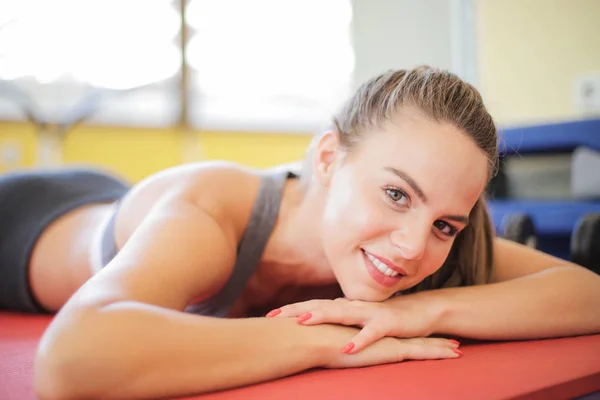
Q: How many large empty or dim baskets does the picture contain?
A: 0